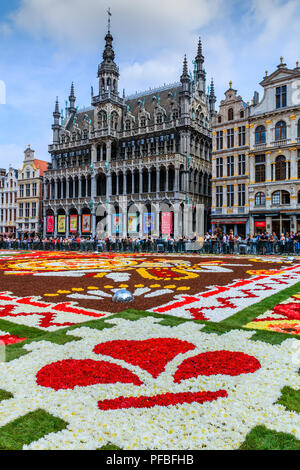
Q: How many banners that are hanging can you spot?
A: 8